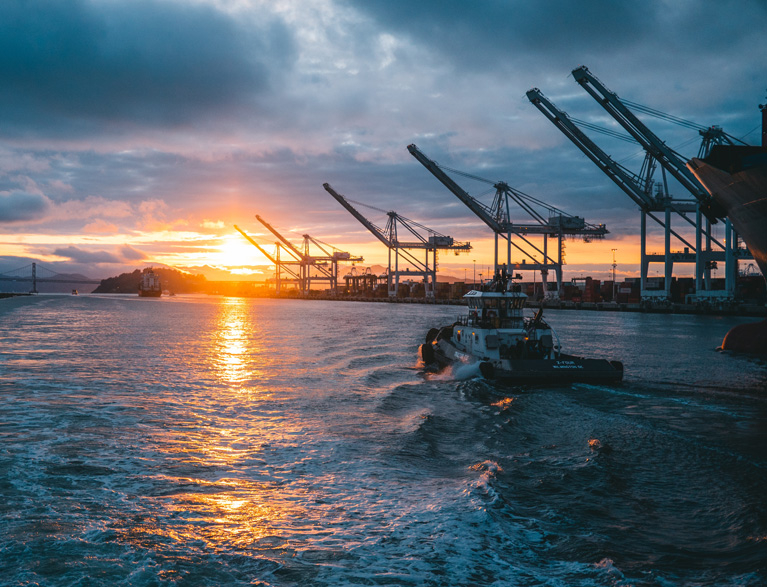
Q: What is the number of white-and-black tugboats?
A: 1